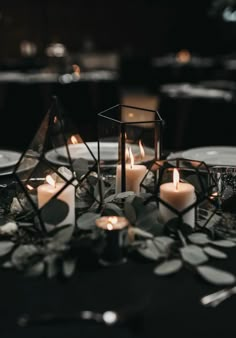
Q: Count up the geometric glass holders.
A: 3